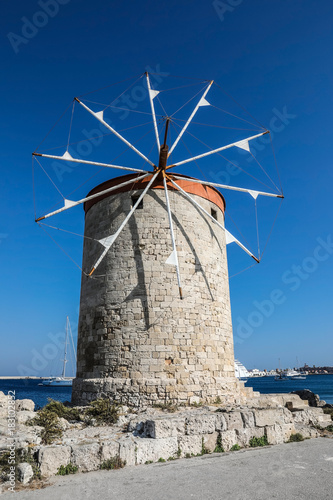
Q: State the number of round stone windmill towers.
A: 1